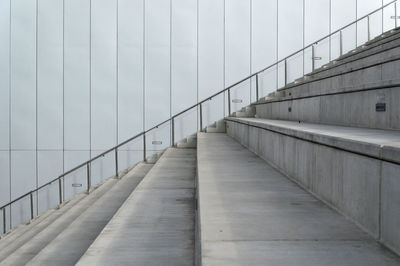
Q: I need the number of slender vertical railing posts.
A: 15